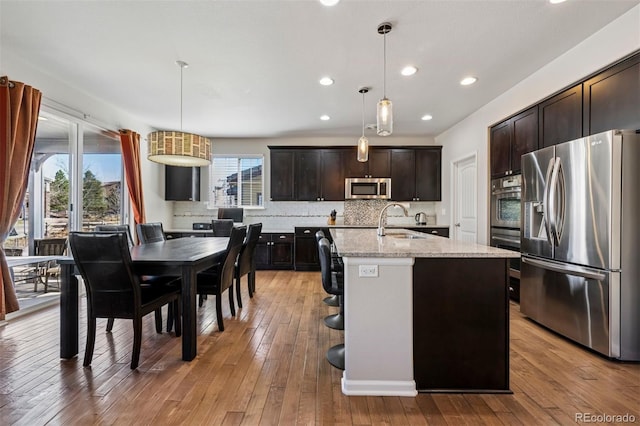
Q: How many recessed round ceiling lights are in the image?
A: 7